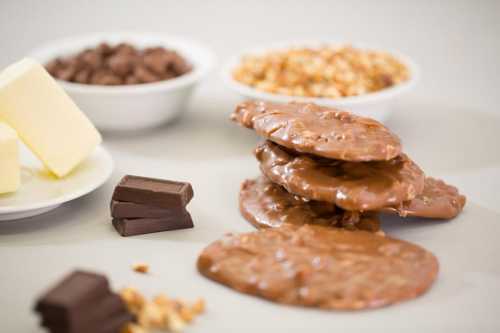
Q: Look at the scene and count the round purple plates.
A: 0